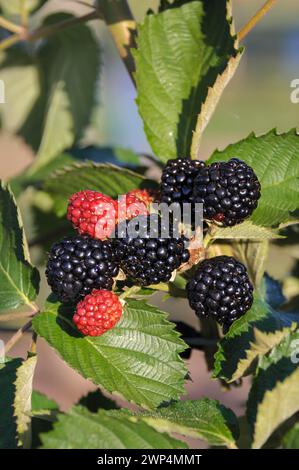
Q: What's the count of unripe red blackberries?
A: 3